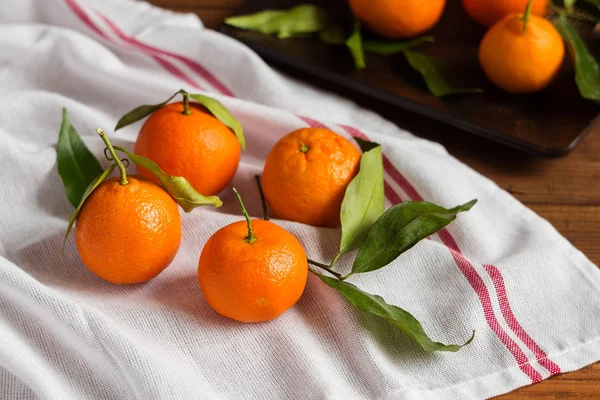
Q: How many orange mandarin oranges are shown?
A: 7